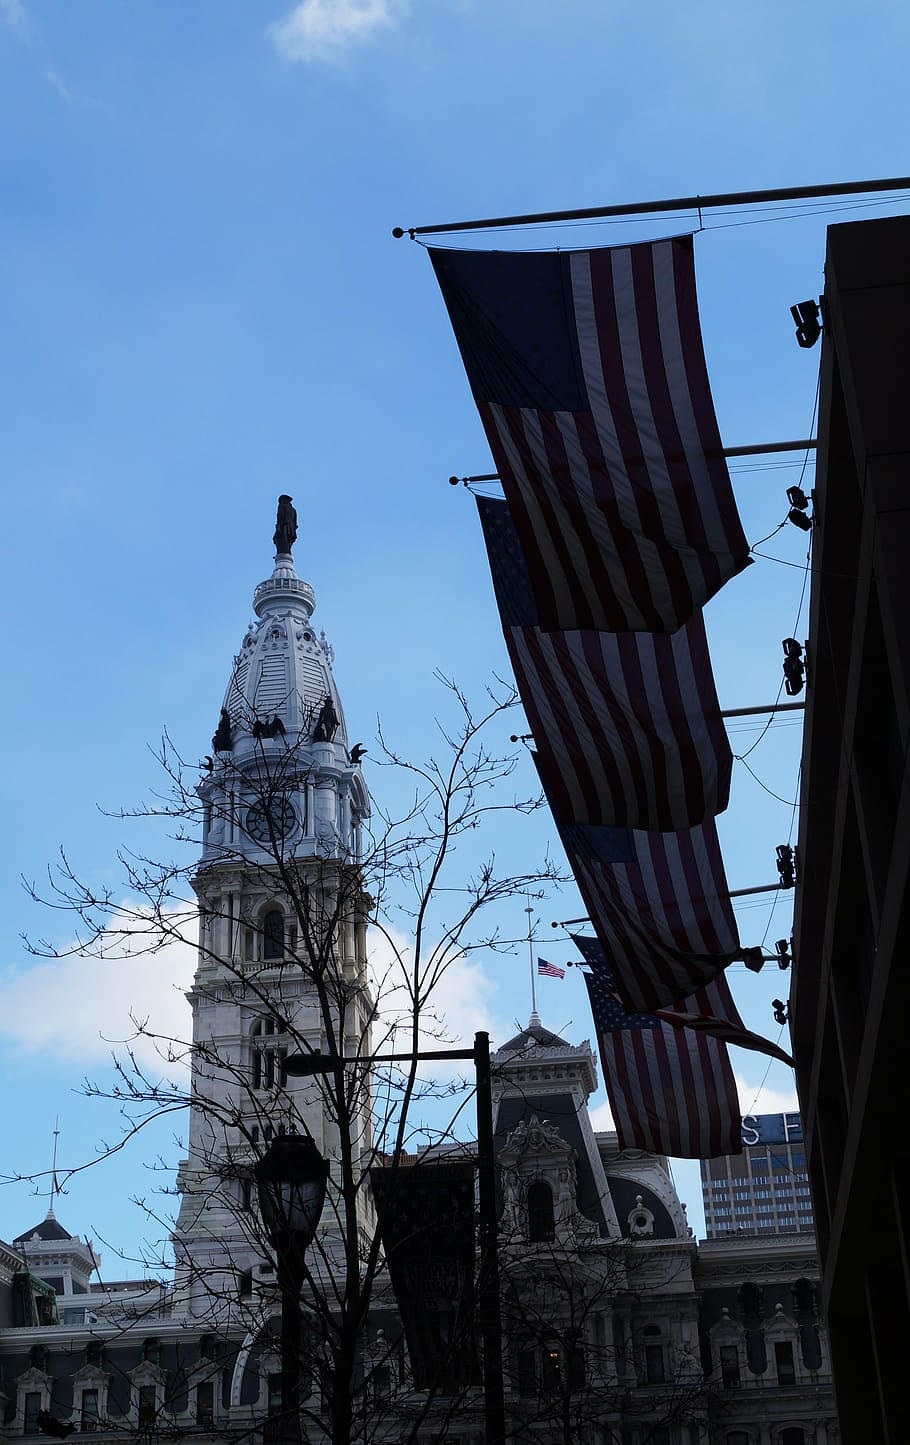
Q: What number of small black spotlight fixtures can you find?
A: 14